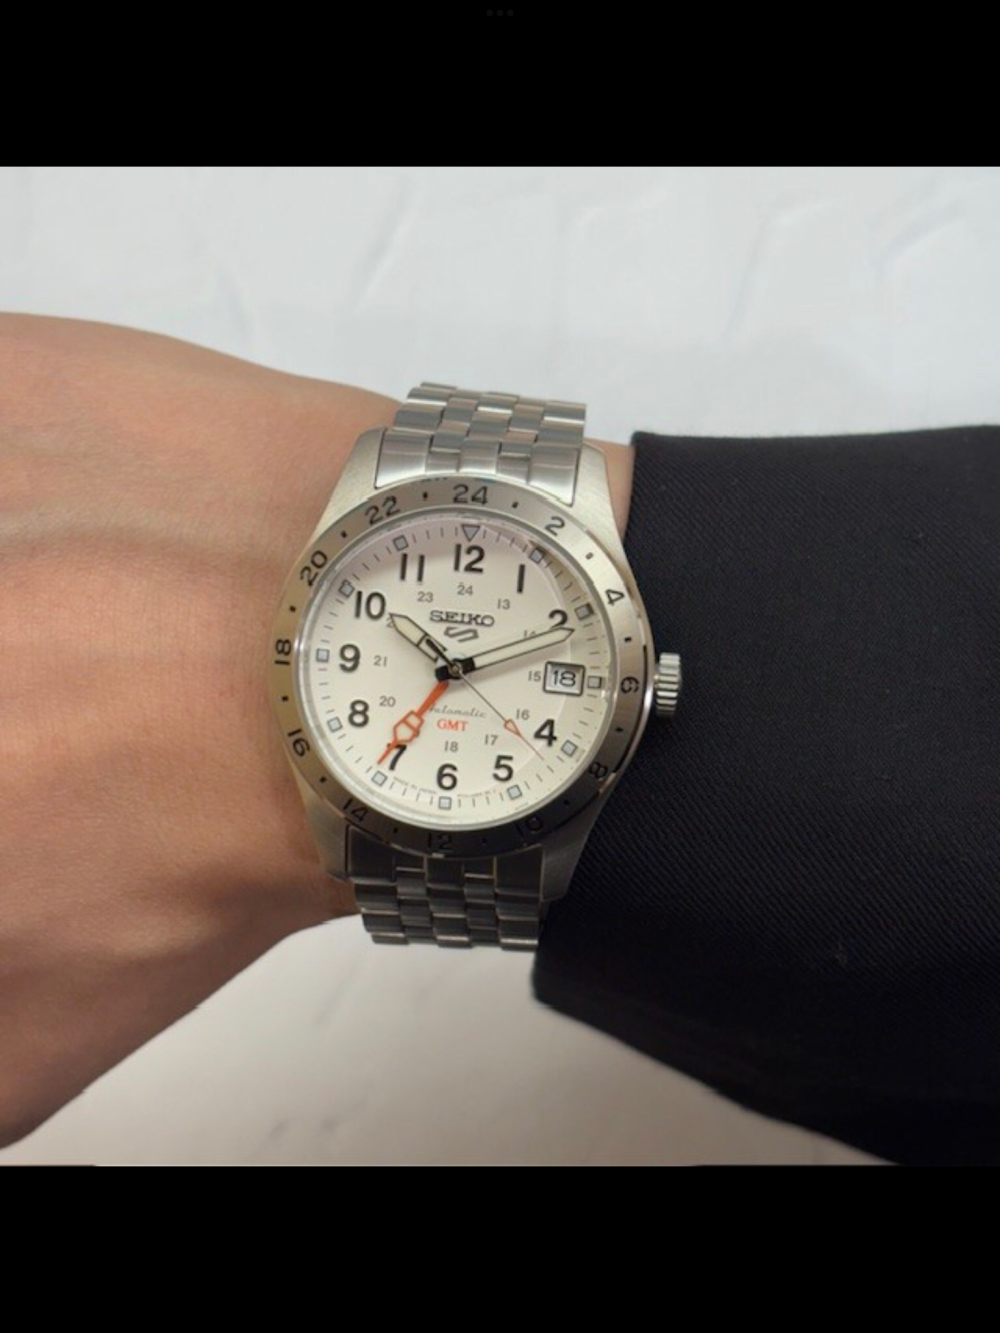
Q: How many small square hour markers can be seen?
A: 11